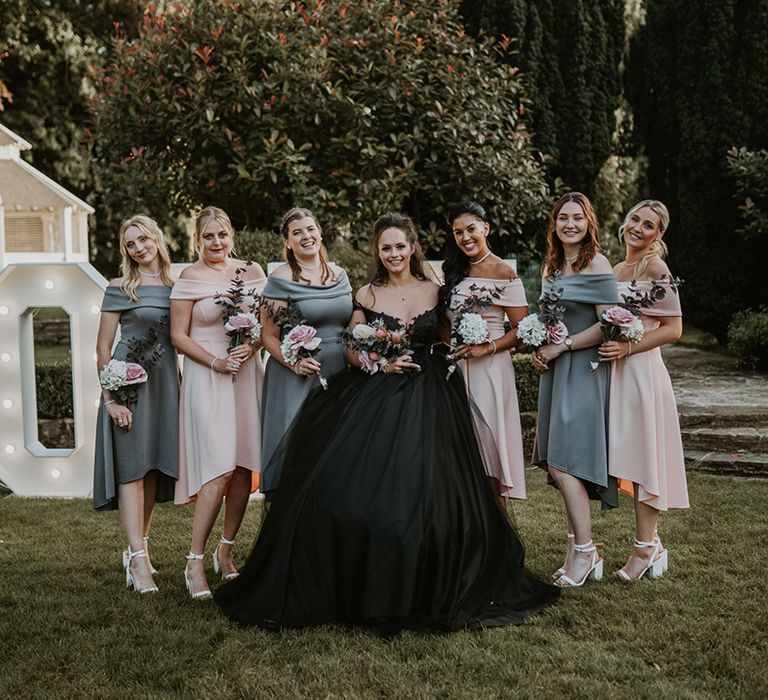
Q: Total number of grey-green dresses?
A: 3